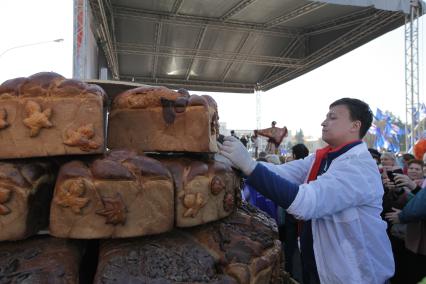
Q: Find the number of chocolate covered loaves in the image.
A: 3